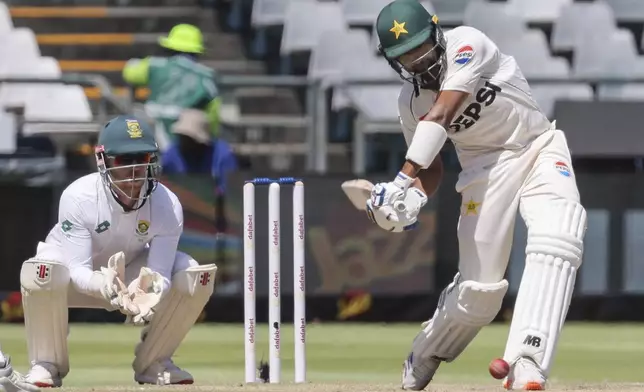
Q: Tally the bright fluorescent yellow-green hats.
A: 1